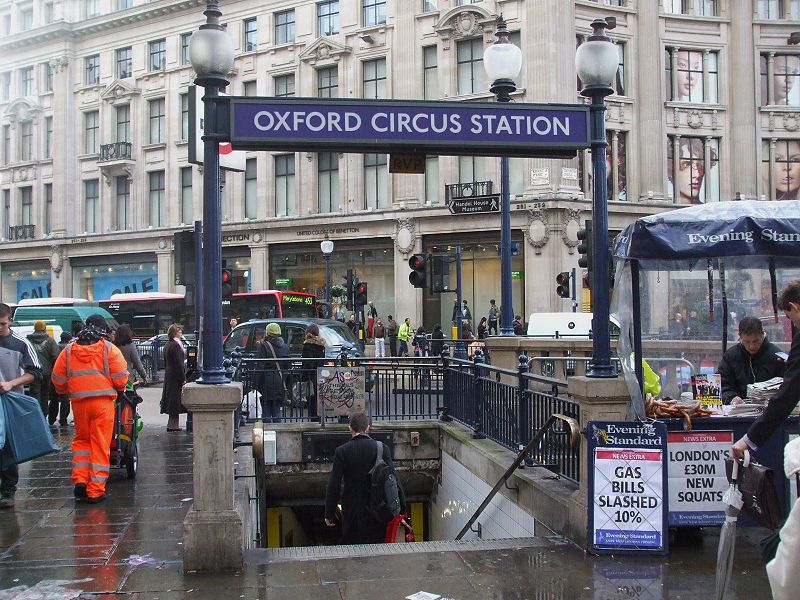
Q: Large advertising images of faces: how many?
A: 4